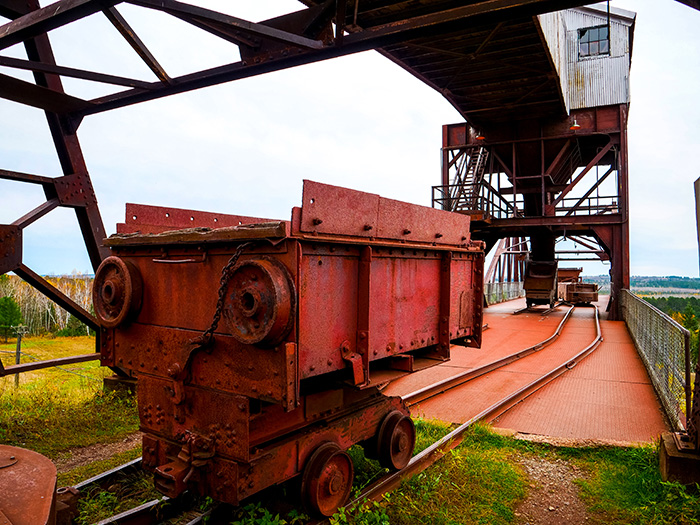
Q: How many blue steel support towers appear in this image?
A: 0